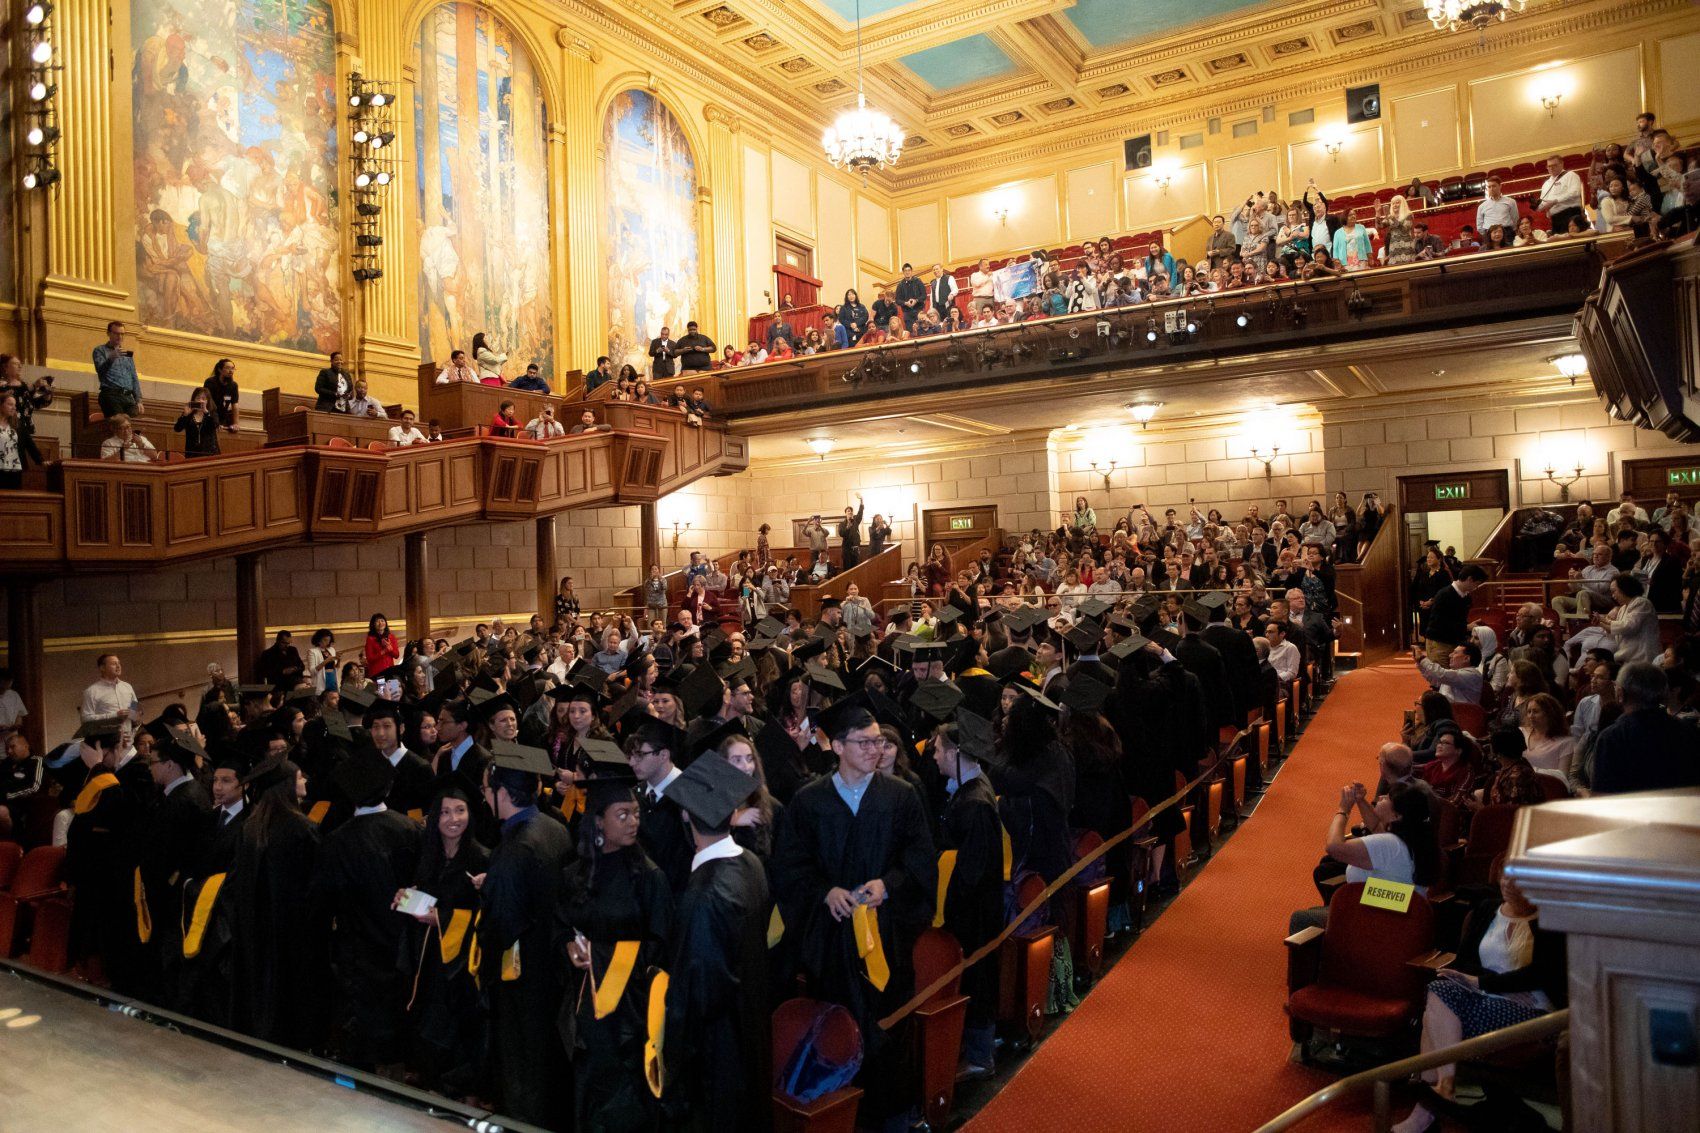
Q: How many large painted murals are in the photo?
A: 3